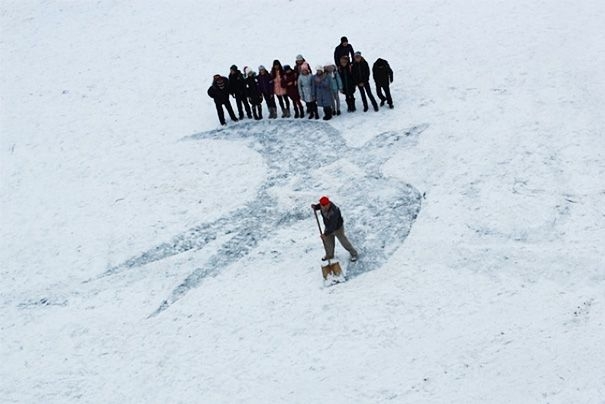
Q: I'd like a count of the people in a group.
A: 14